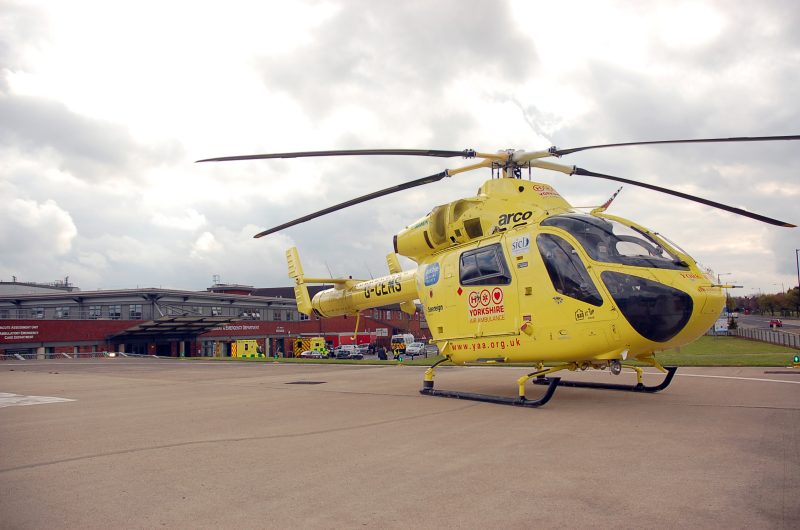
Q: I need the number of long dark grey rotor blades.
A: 4